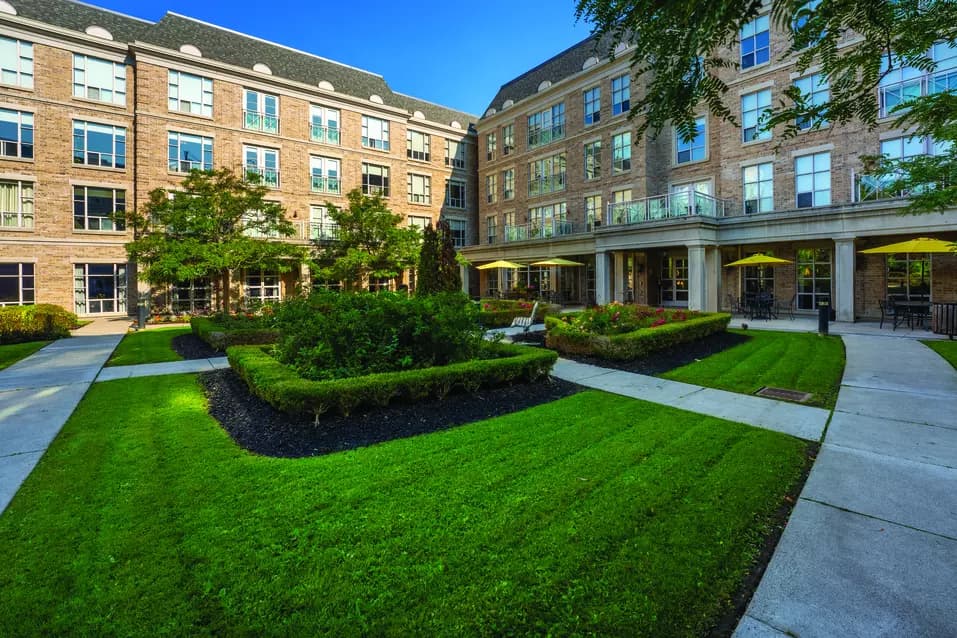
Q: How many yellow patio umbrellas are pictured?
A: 4